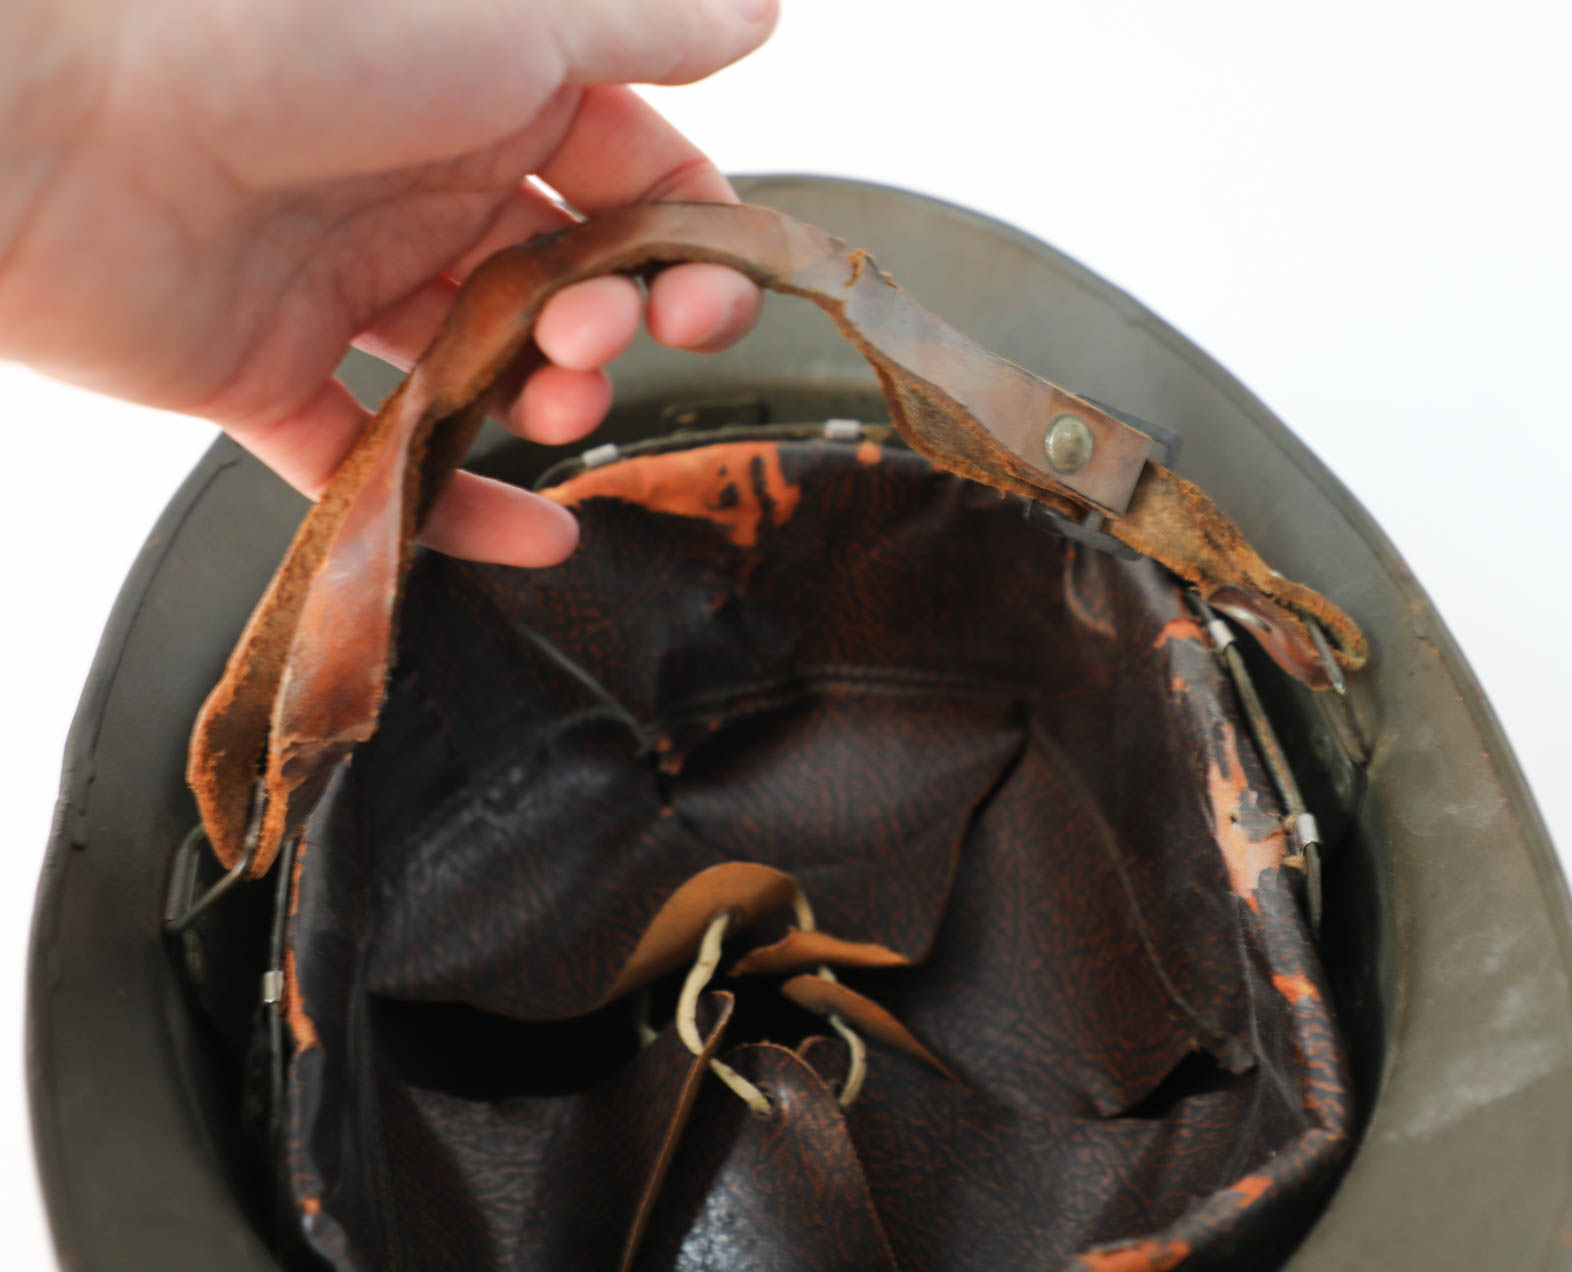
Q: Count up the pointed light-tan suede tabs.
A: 3